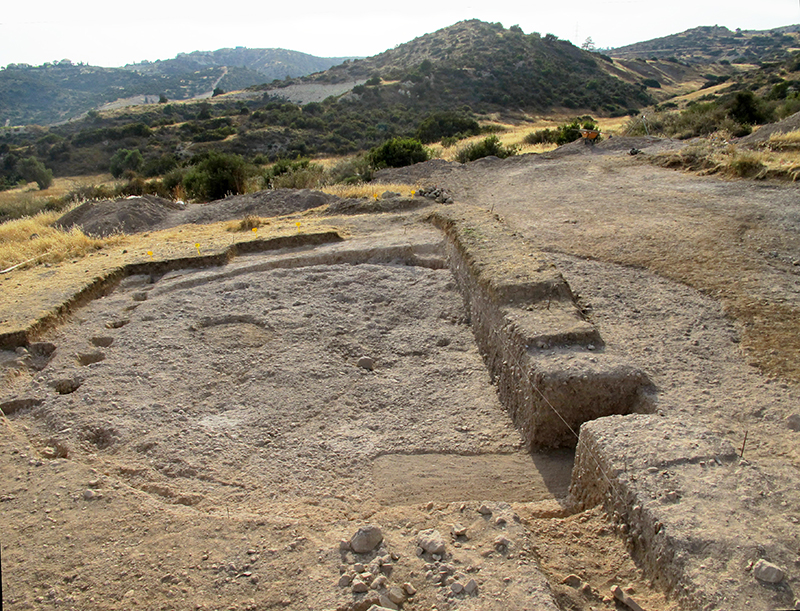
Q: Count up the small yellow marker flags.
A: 6